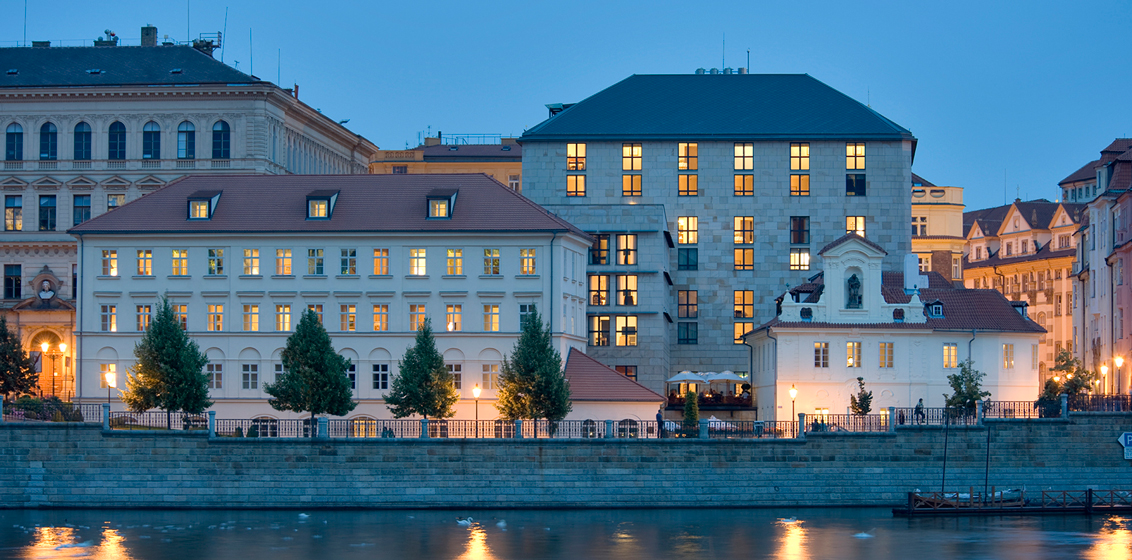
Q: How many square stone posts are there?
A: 12